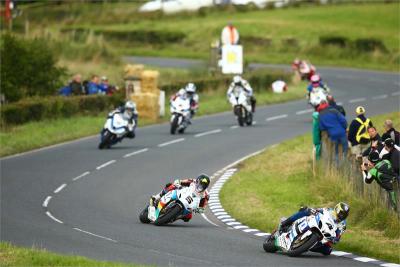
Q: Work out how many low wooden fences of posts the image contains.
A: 1